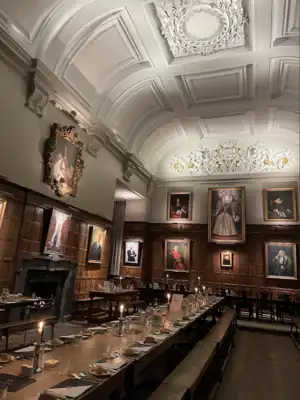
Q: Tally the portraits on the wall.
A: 11